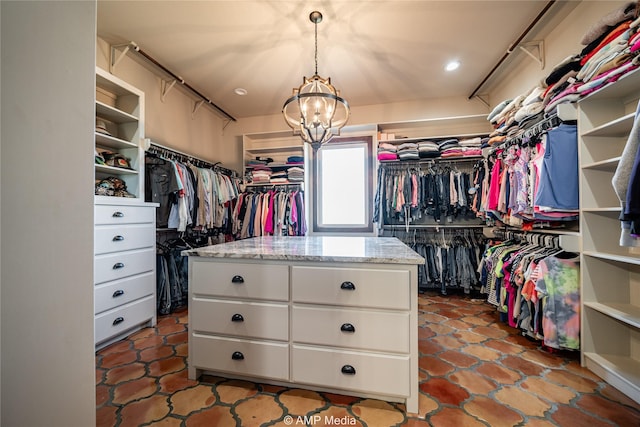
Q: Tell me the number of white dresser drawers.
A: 11